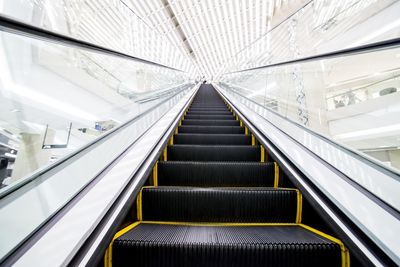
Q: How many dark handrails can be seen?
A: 2